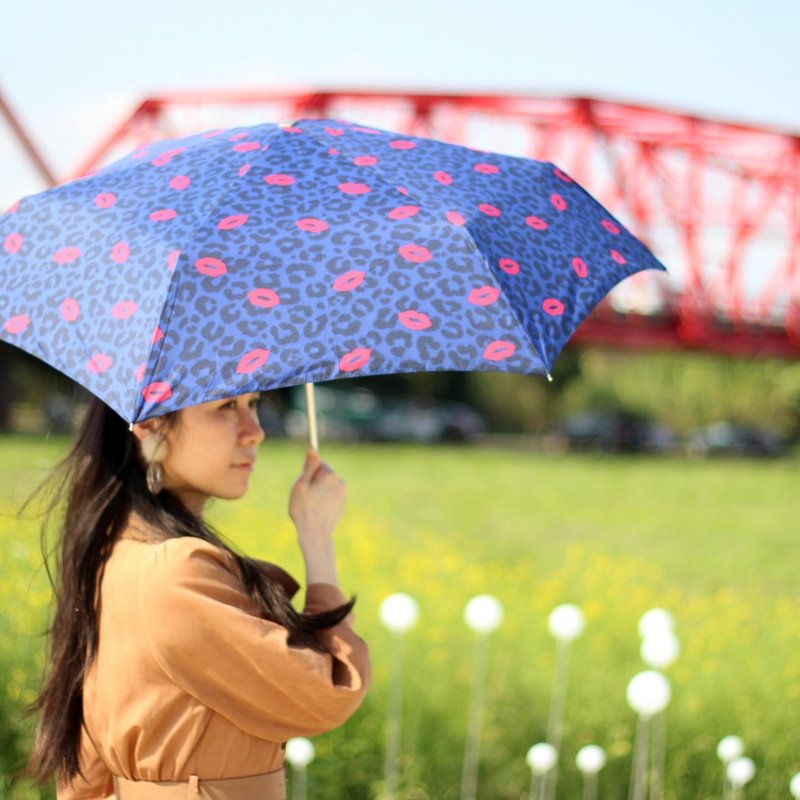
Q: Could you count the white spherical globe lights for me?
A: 12